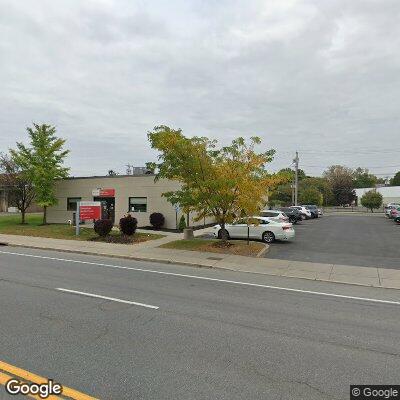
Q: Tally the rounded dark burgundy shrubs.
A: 3